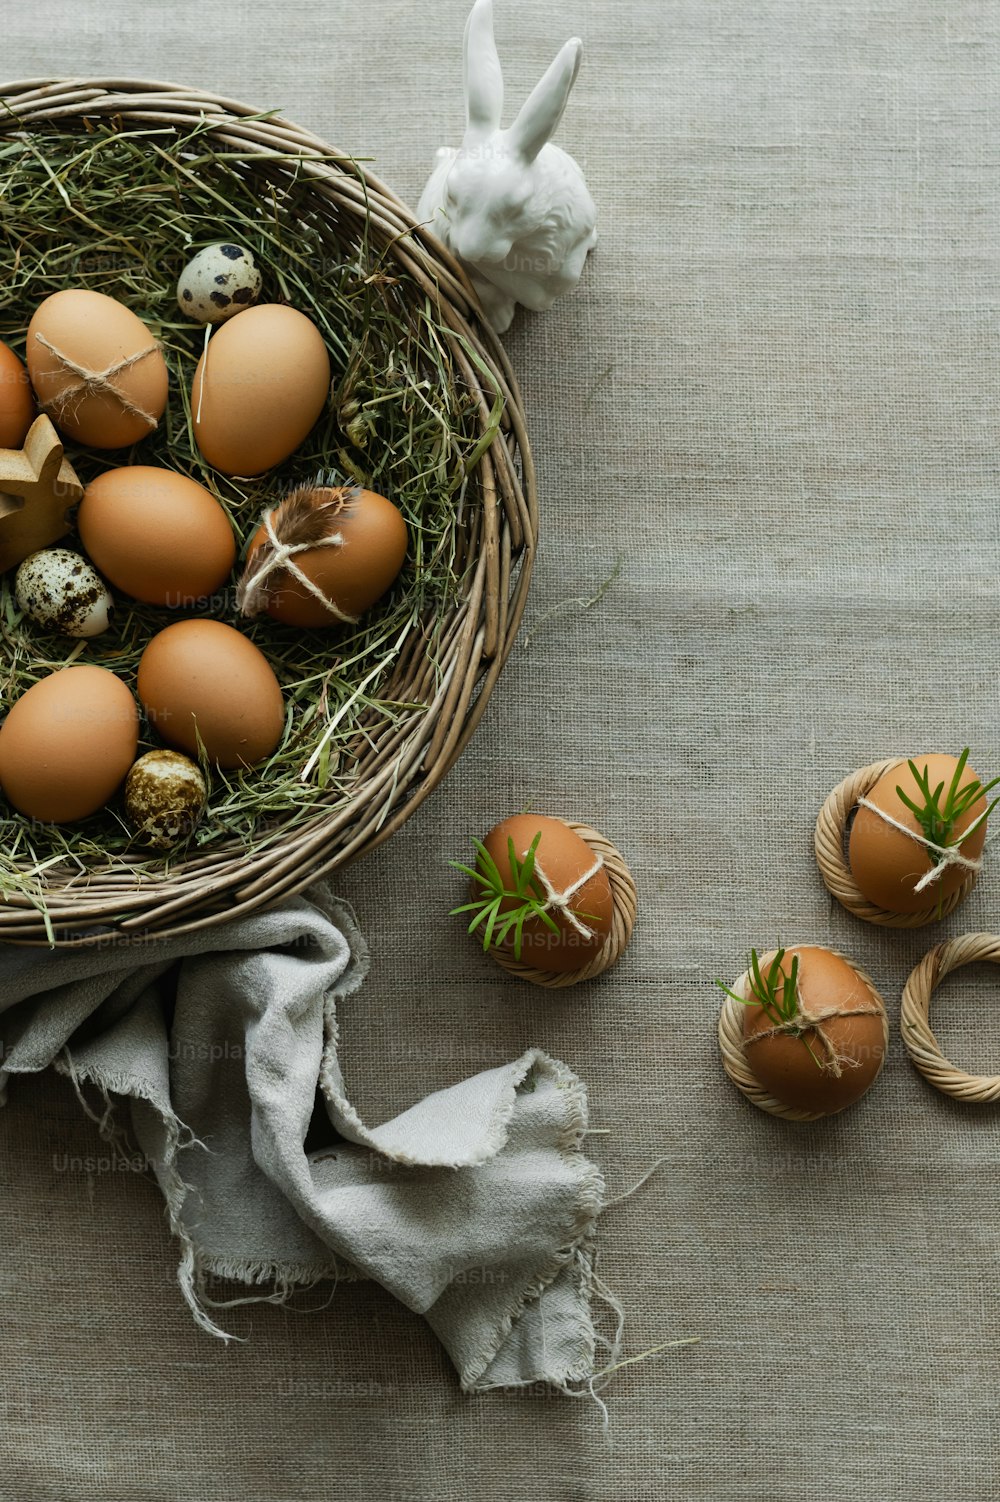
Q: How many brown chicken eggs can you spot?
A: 10